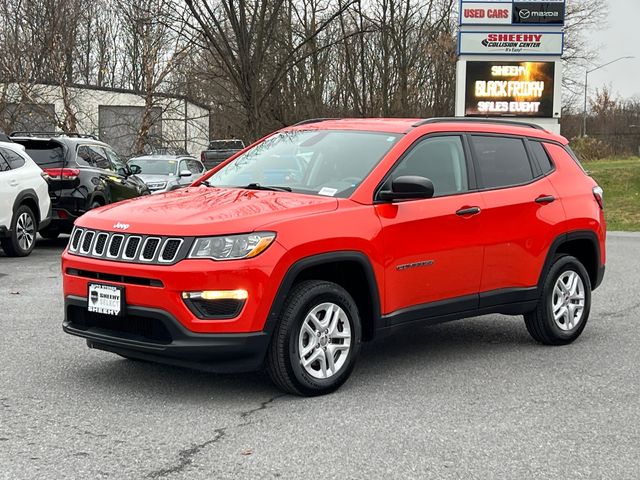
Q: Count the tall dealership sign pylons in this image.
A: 1